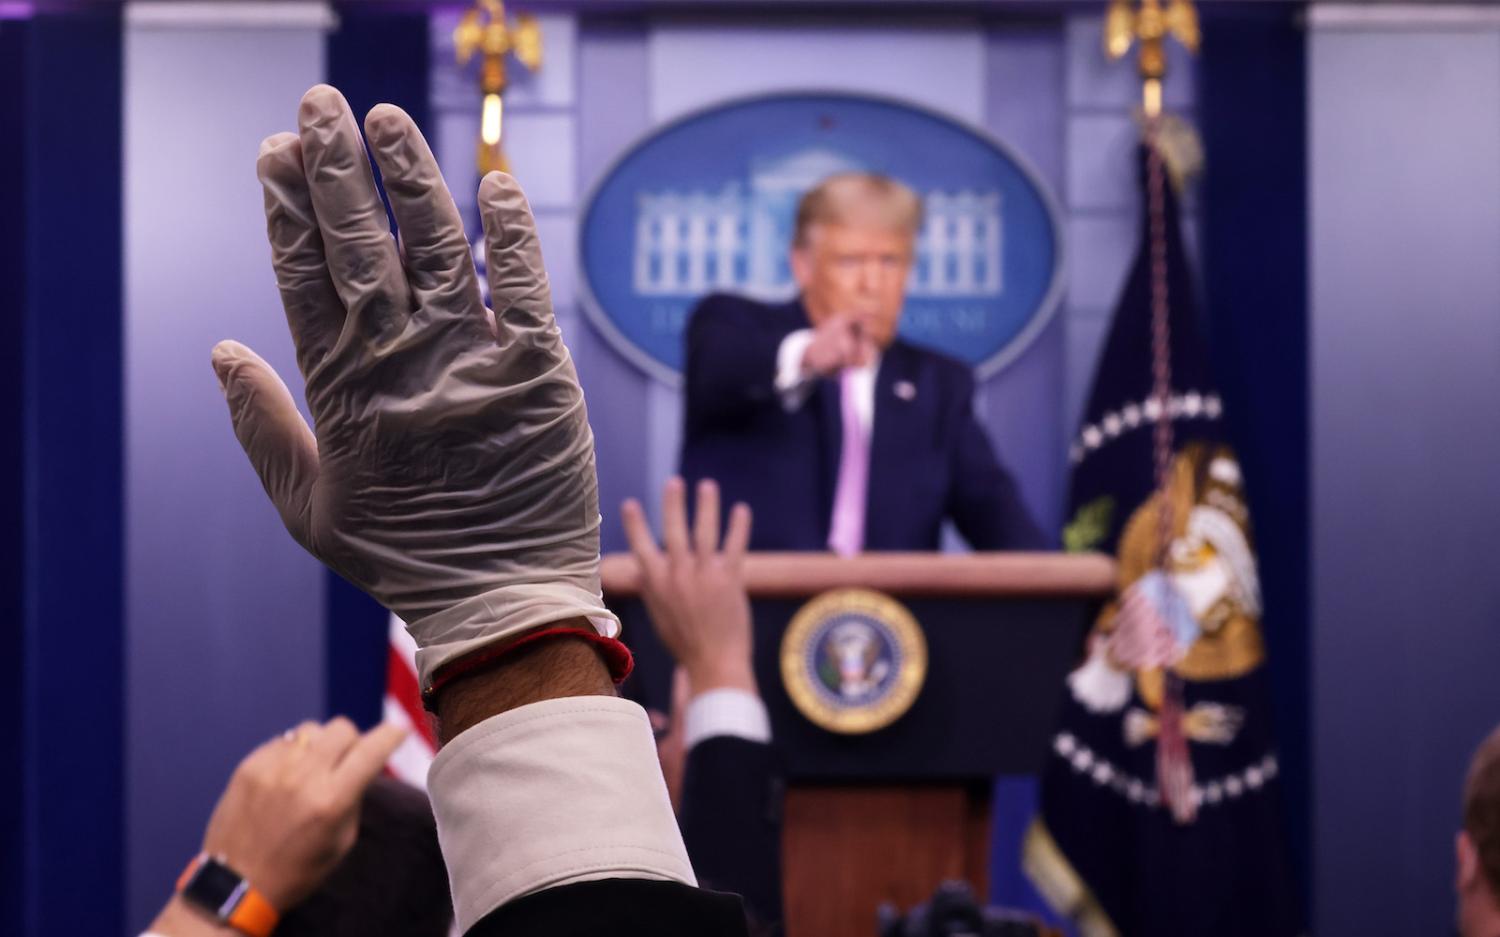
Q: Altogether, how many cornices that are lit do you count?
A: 2